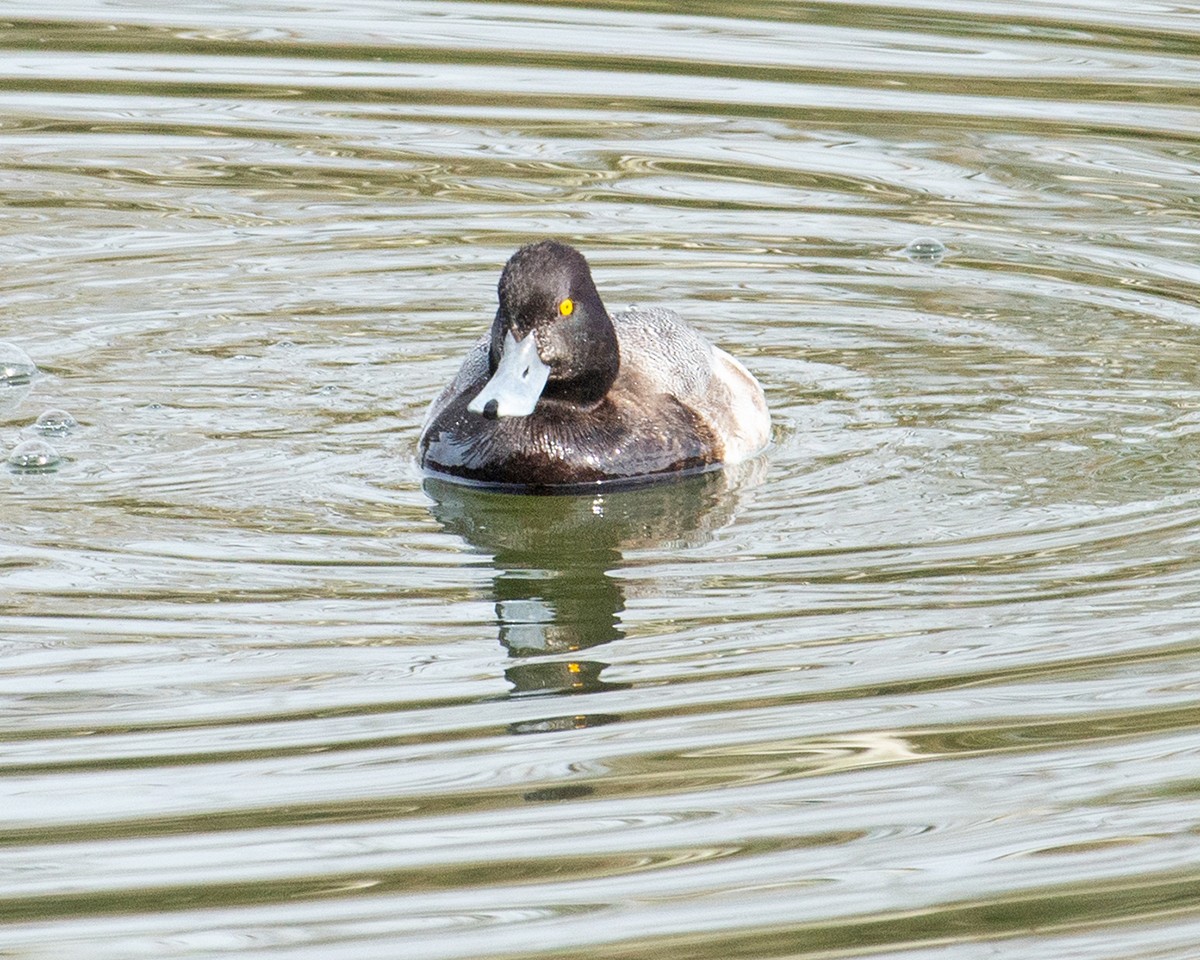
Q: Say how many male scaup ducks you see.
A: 1